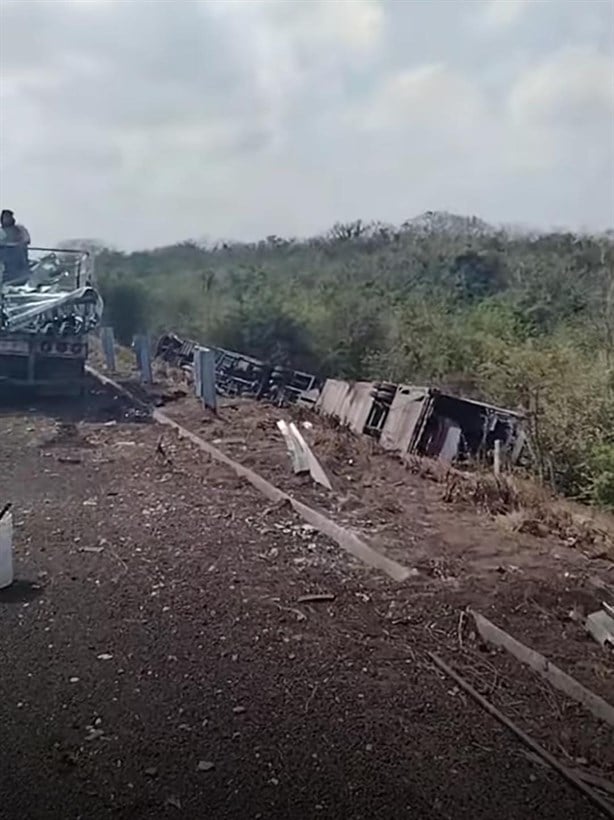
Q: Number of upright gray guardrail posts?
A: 3